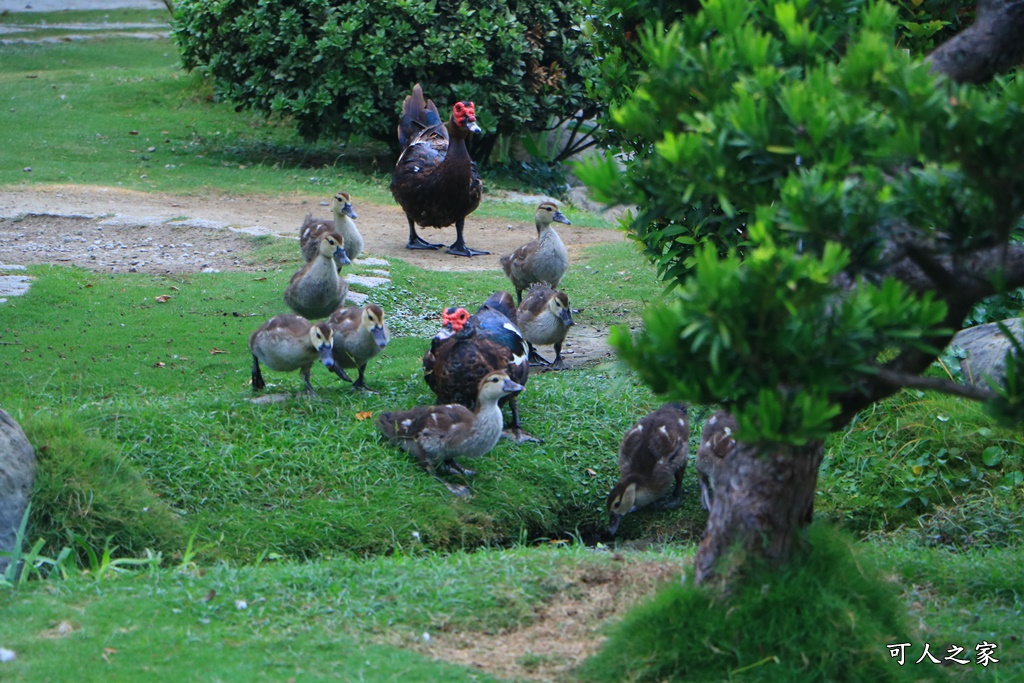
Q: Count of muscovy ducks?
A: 11